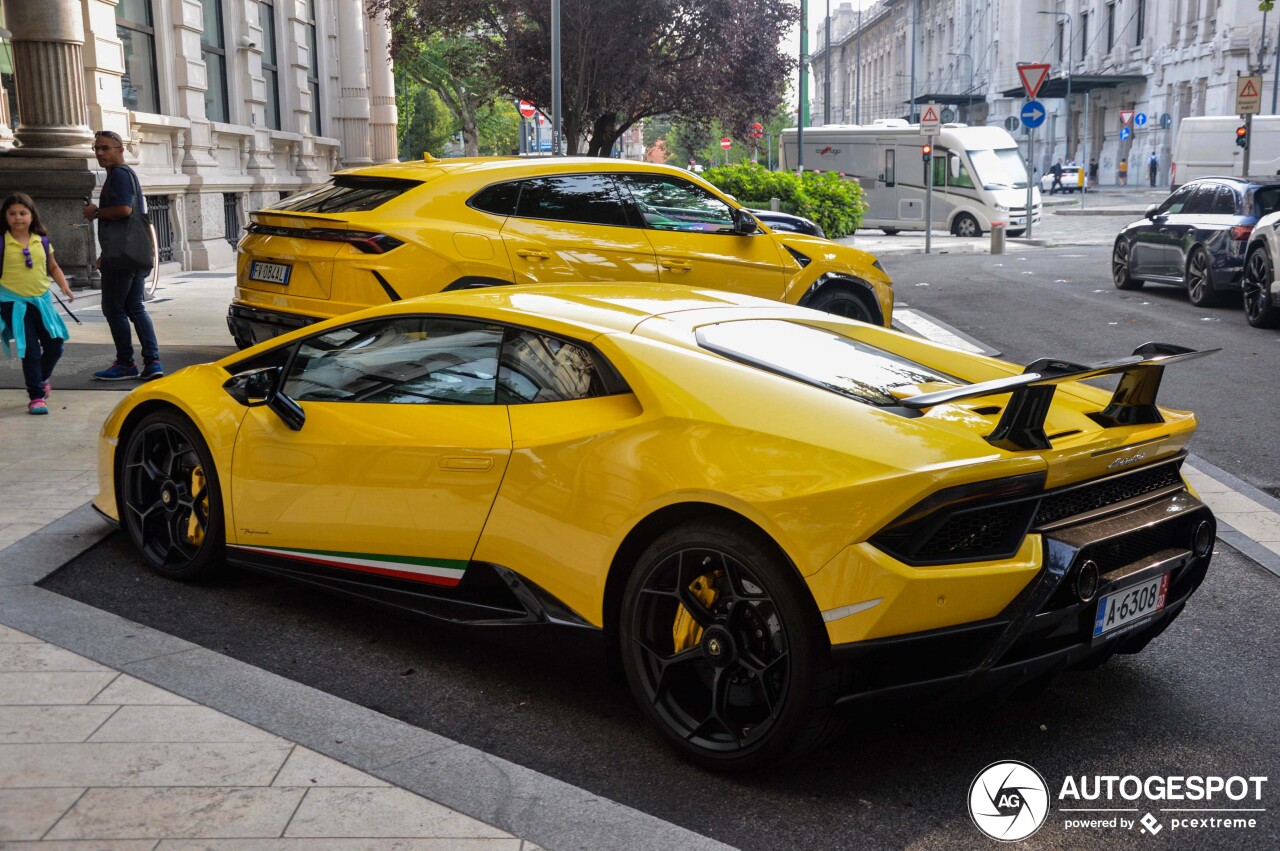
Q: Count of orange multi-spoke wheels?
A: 0